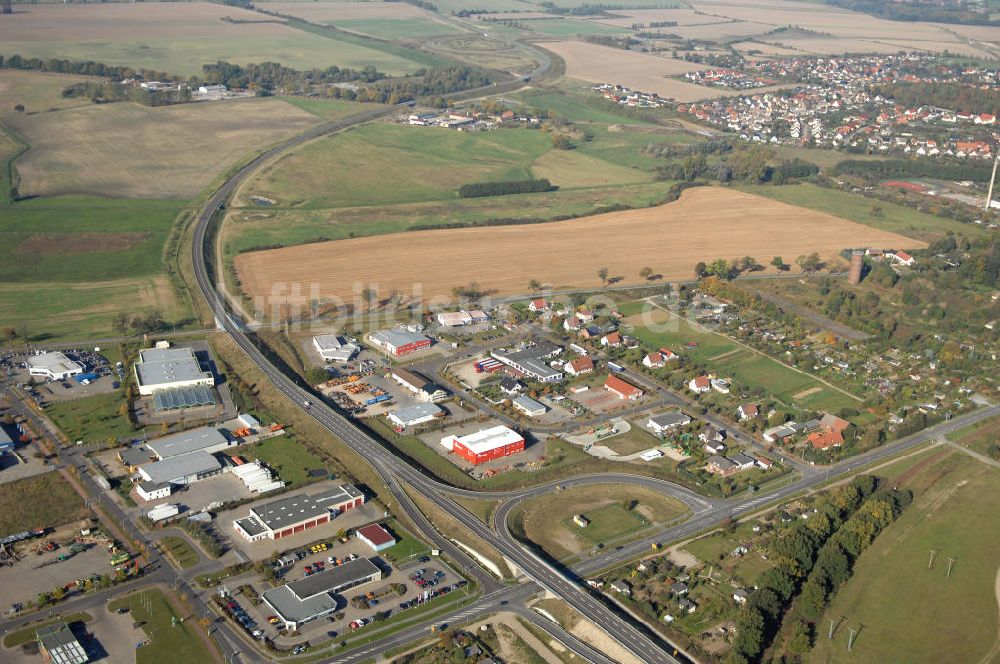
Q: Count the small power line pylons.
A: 4